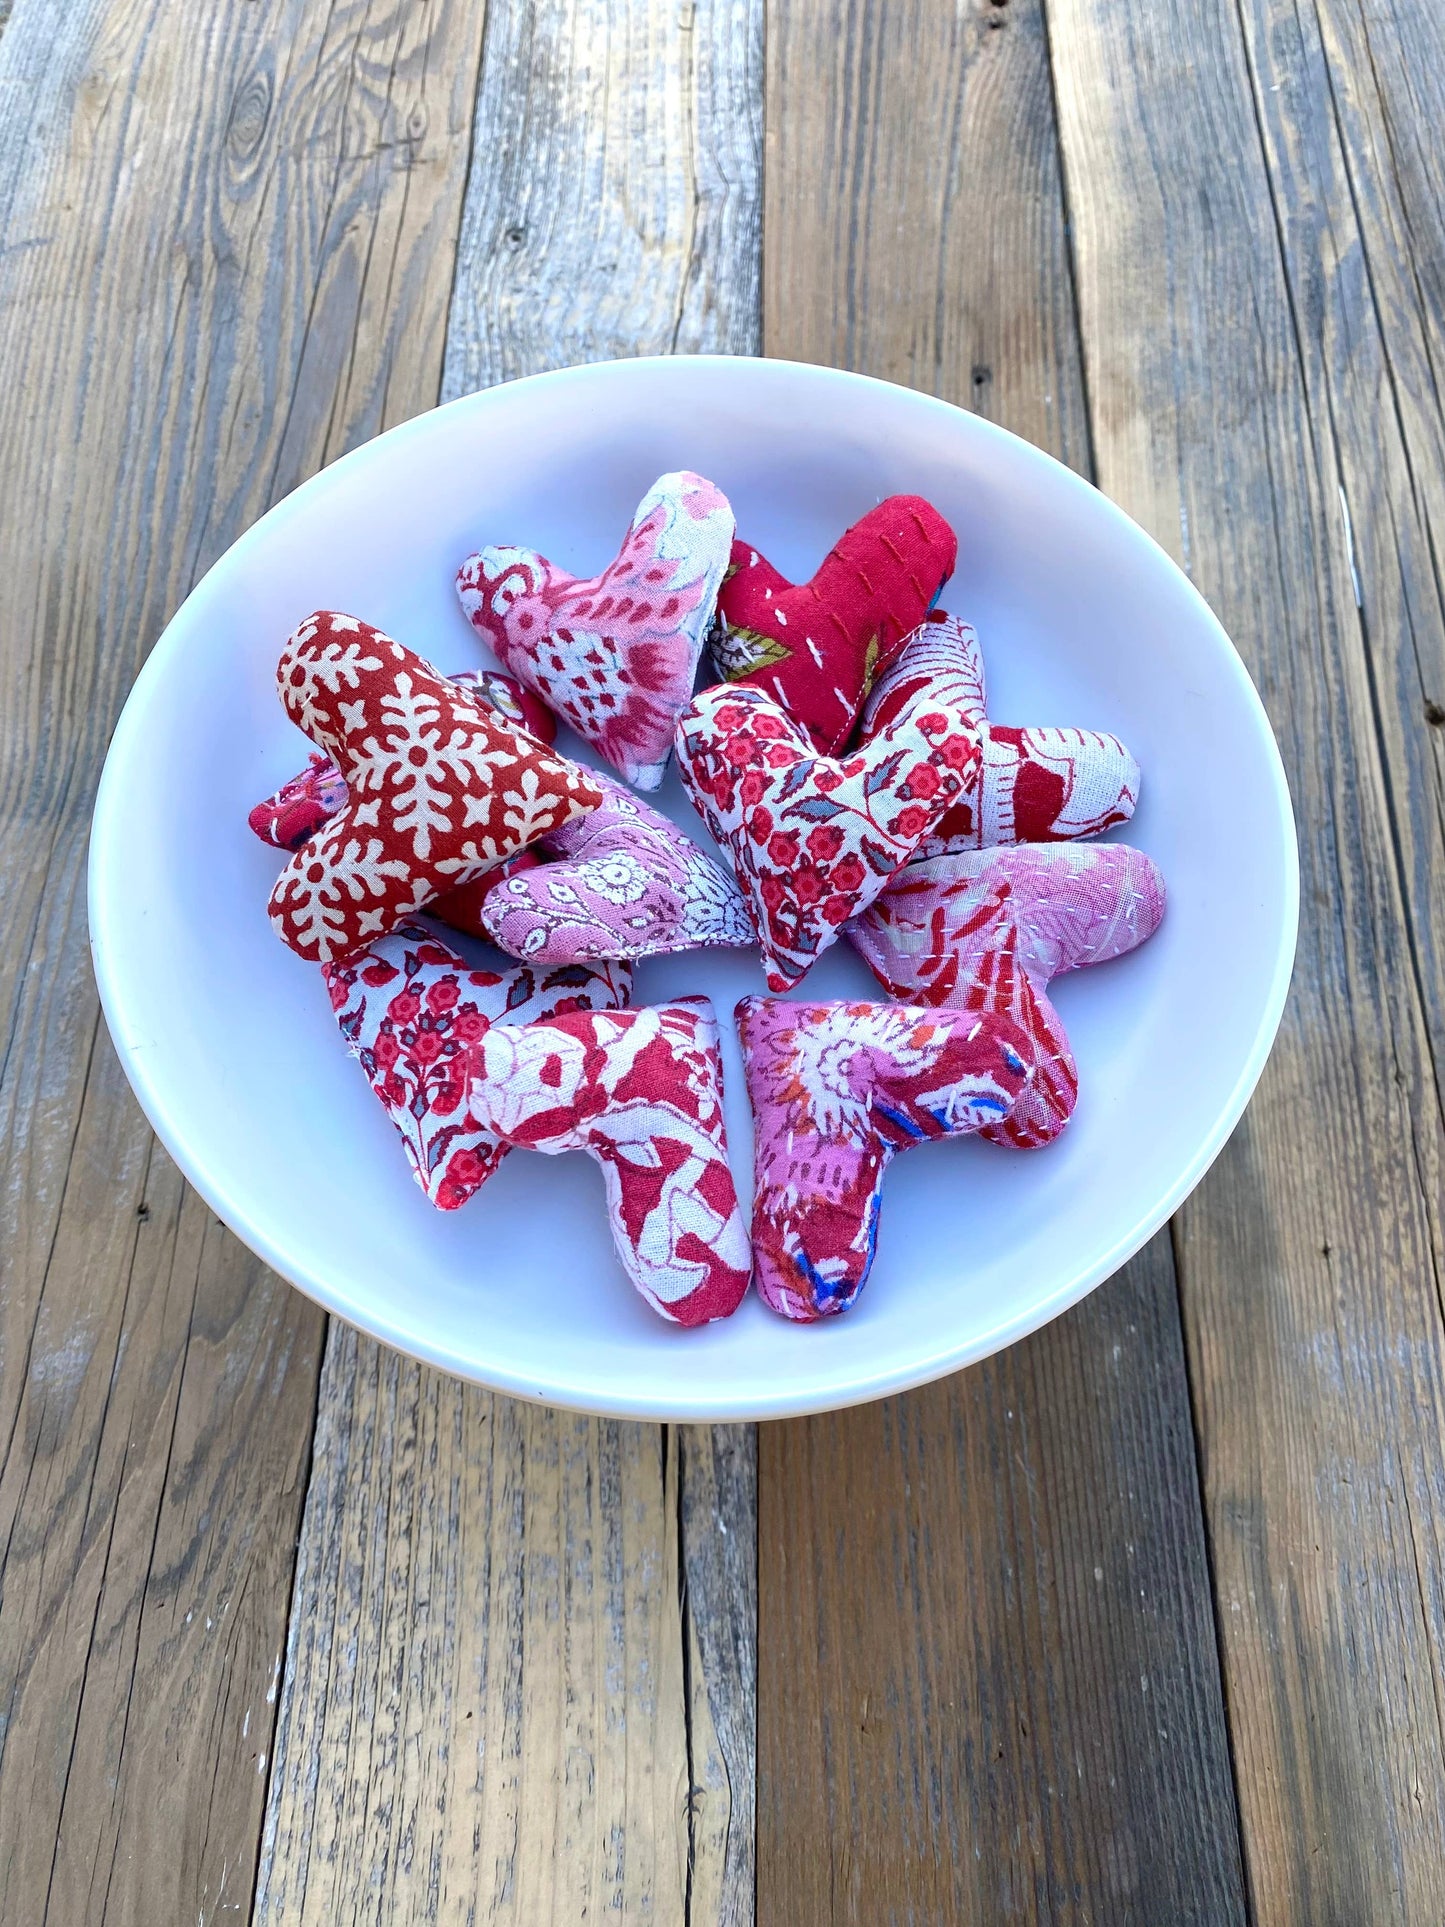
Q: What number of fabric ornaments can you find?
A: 11